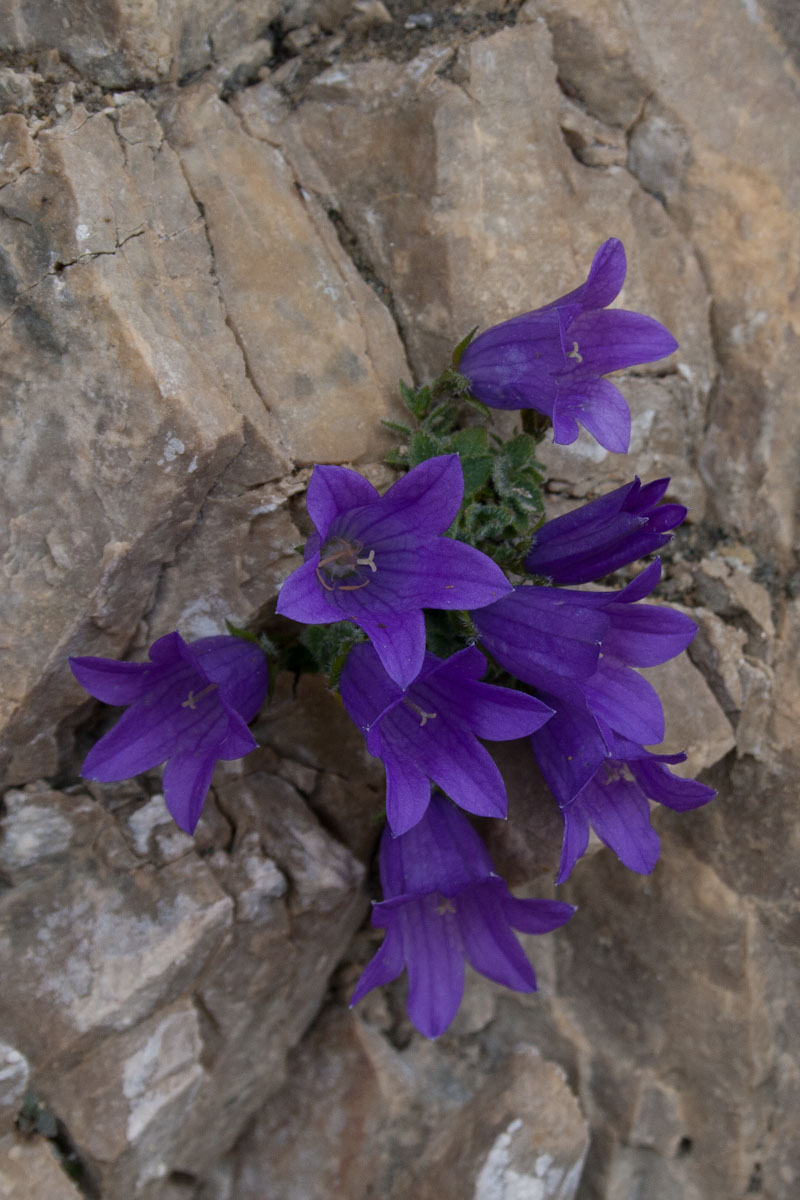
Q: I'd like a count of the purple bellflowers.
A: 8